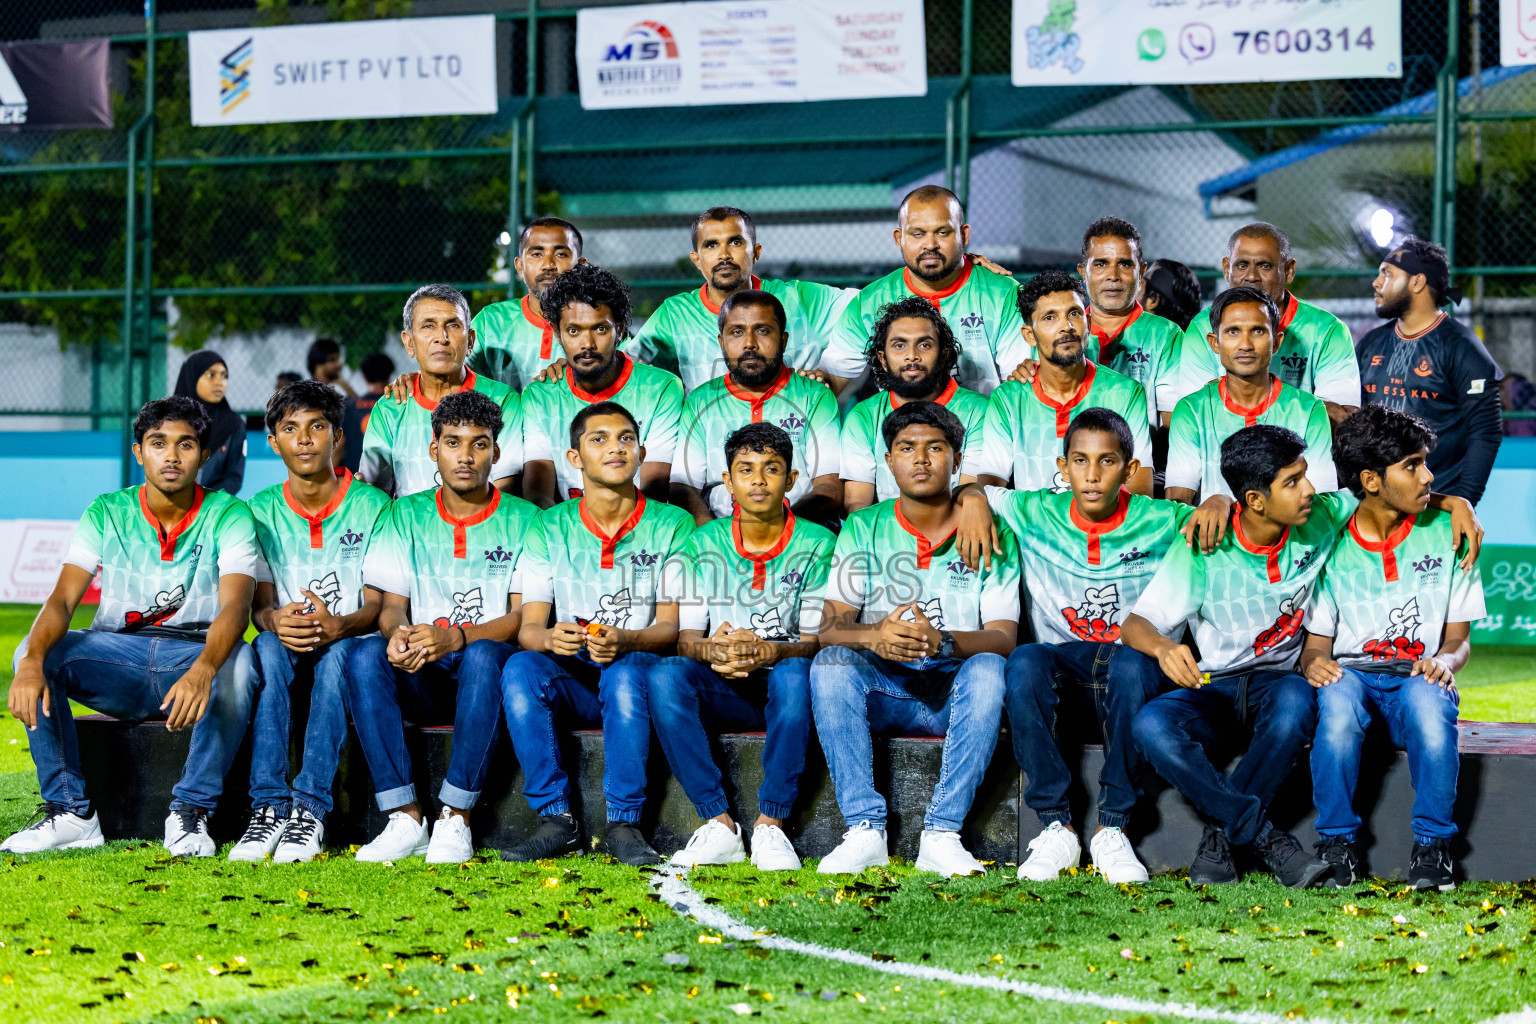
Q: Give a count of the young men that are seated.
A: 9